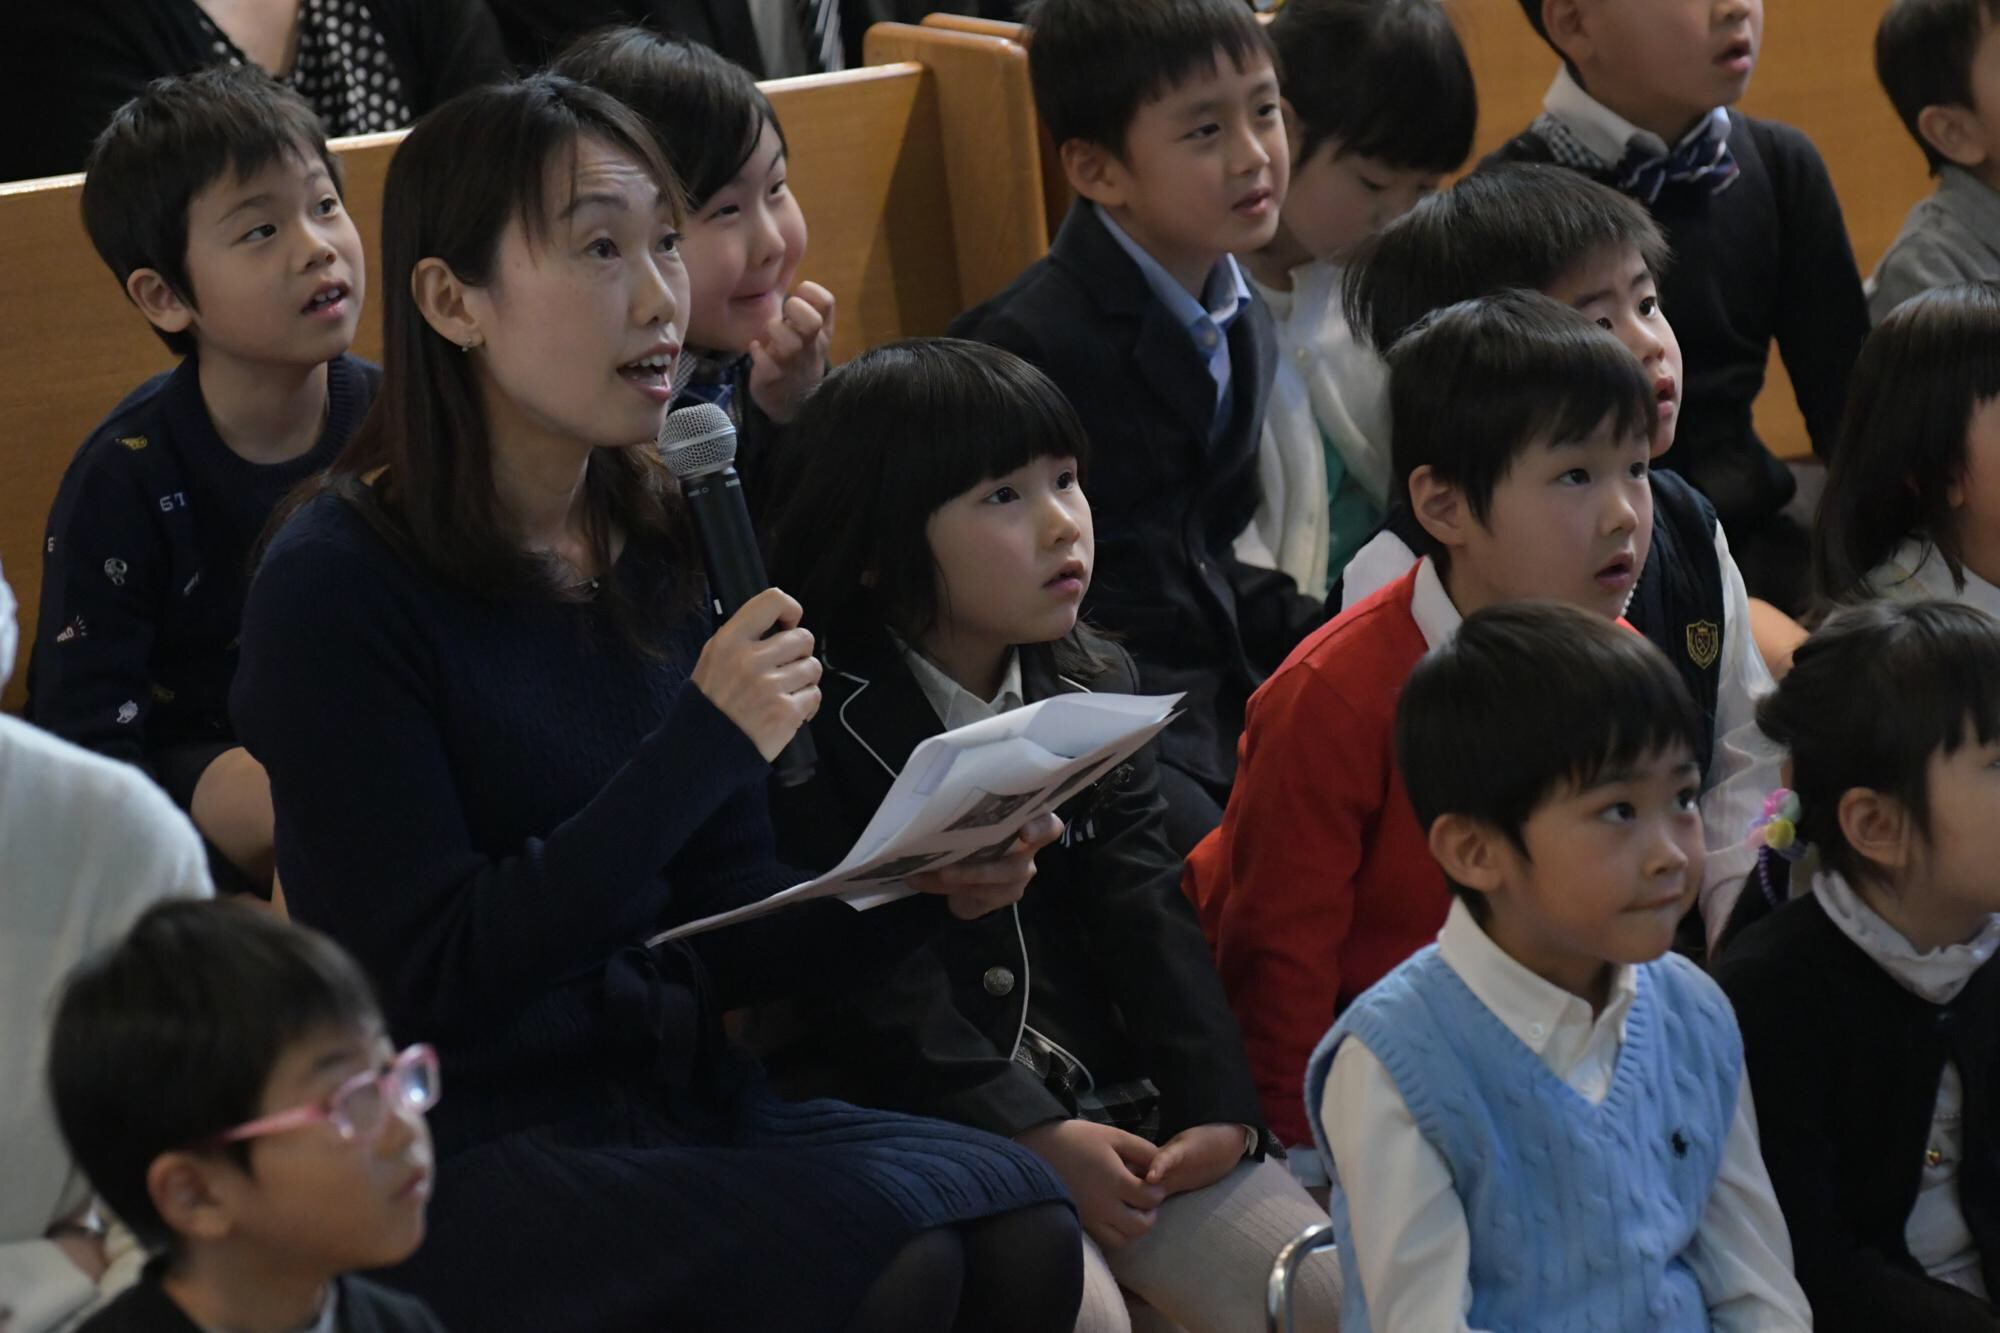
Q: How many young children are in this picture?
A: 13